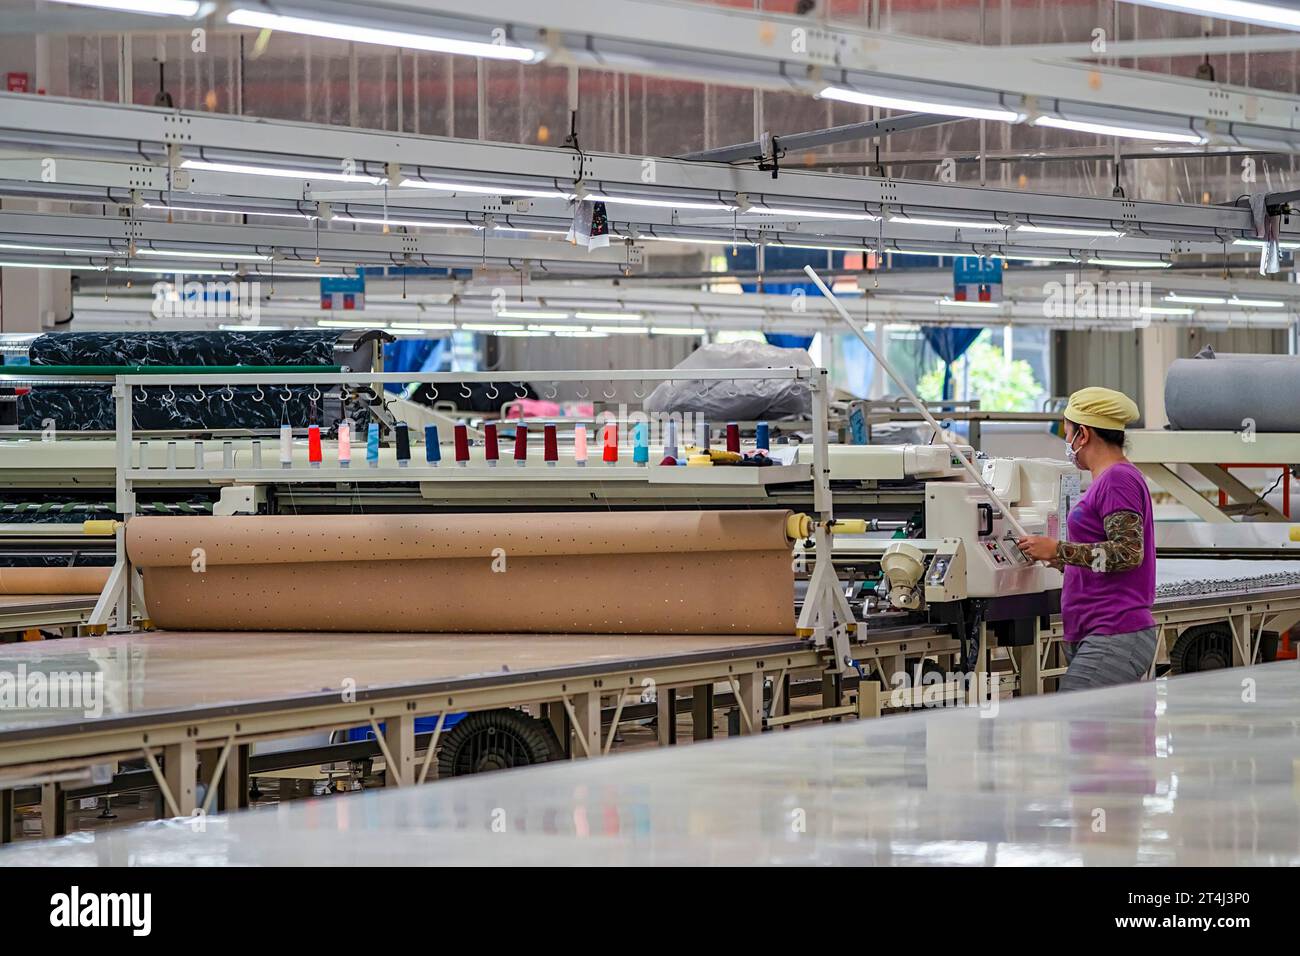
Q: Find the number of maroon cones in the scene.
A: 5